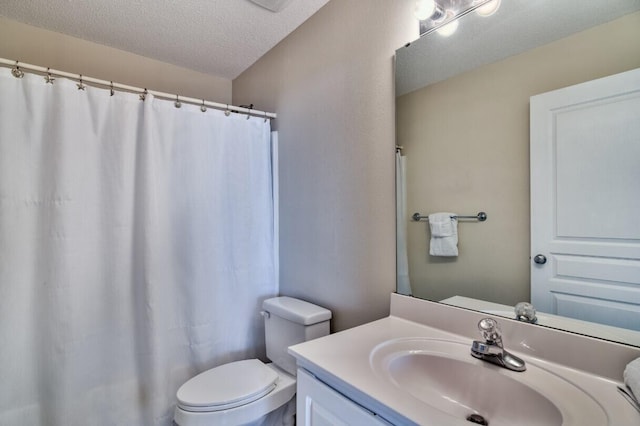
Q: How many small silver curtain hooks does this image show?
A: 10